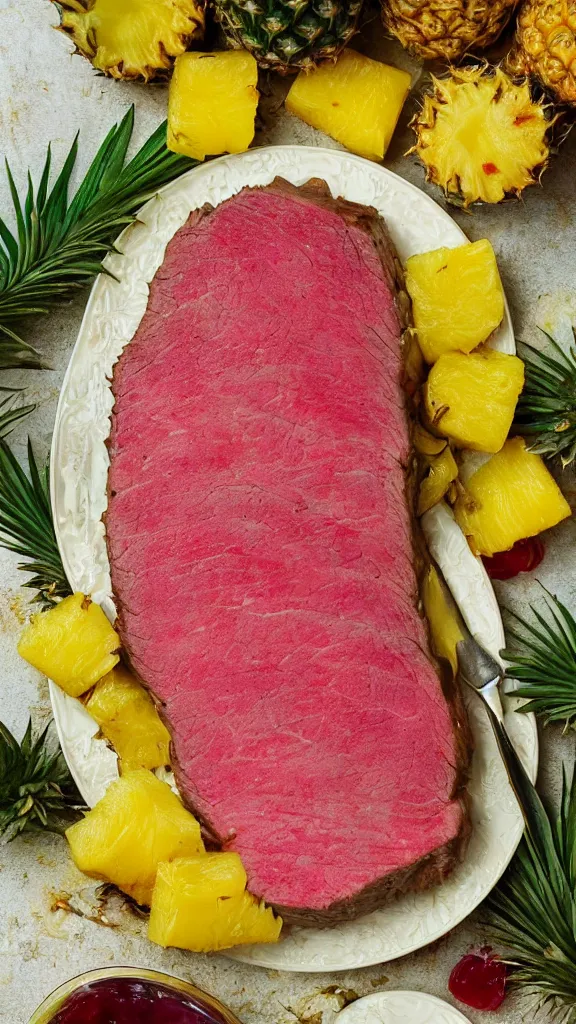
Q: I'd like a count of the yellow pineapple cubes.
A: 9